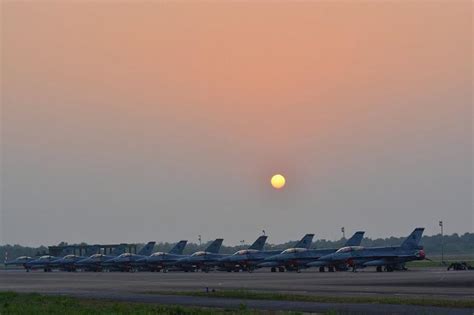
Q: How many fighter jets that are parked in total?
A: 10